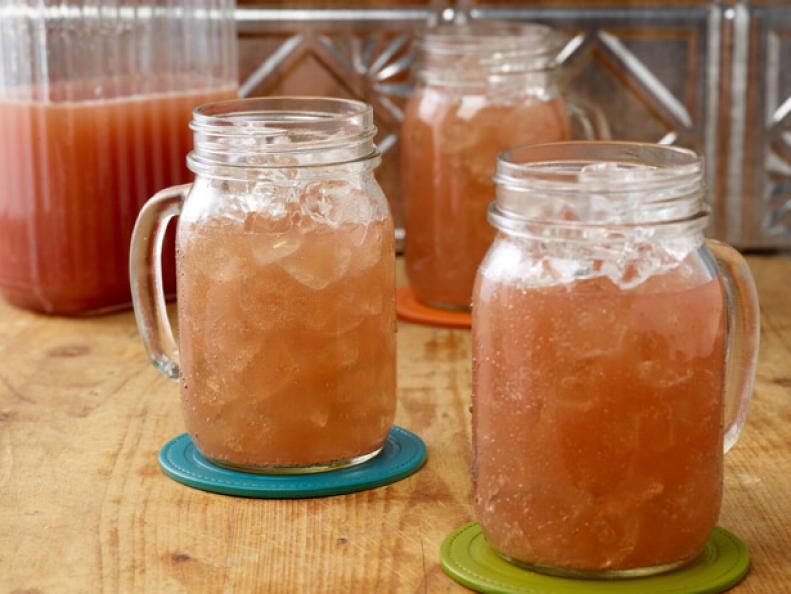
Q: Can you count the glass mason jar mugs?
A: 3